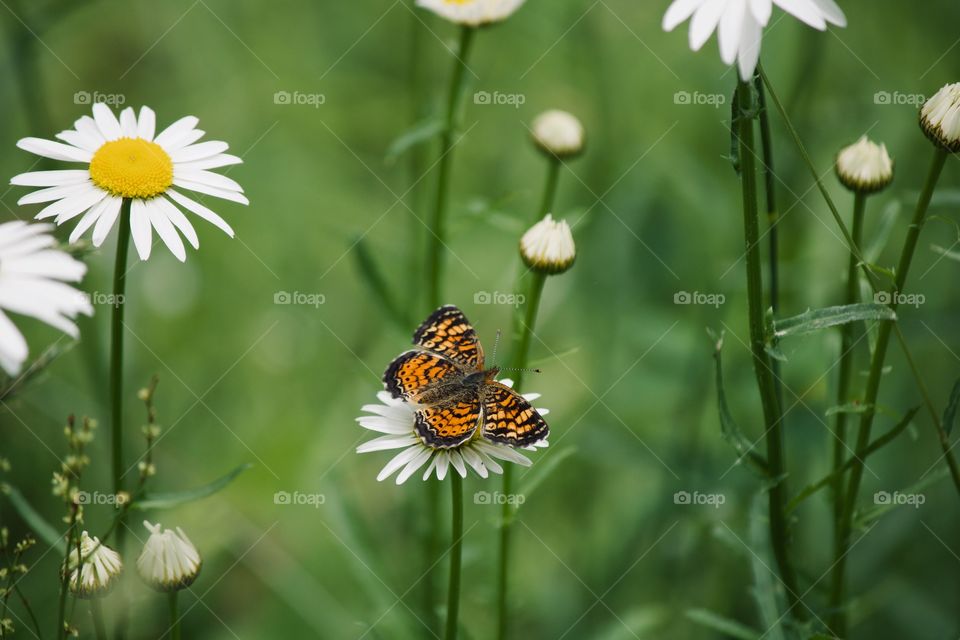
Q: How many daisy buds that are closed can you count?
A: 6